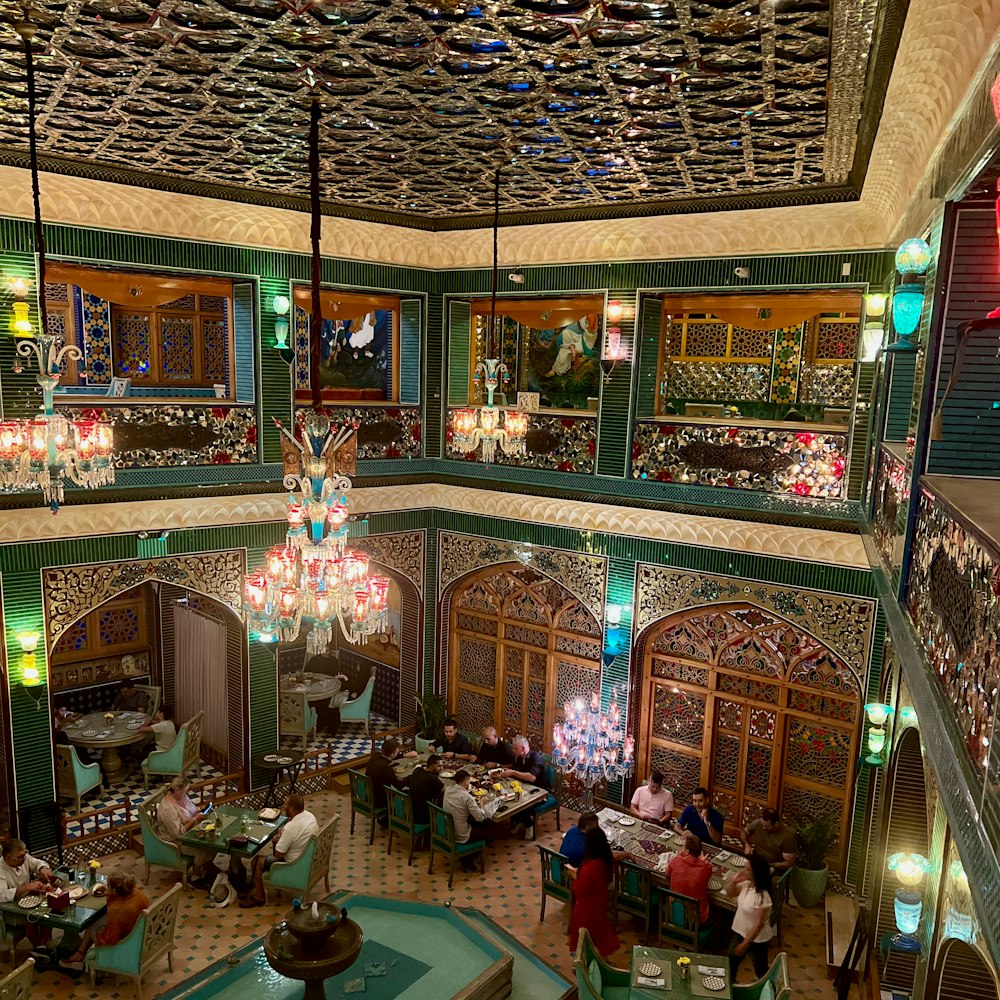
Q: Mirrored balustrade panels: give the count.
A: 6